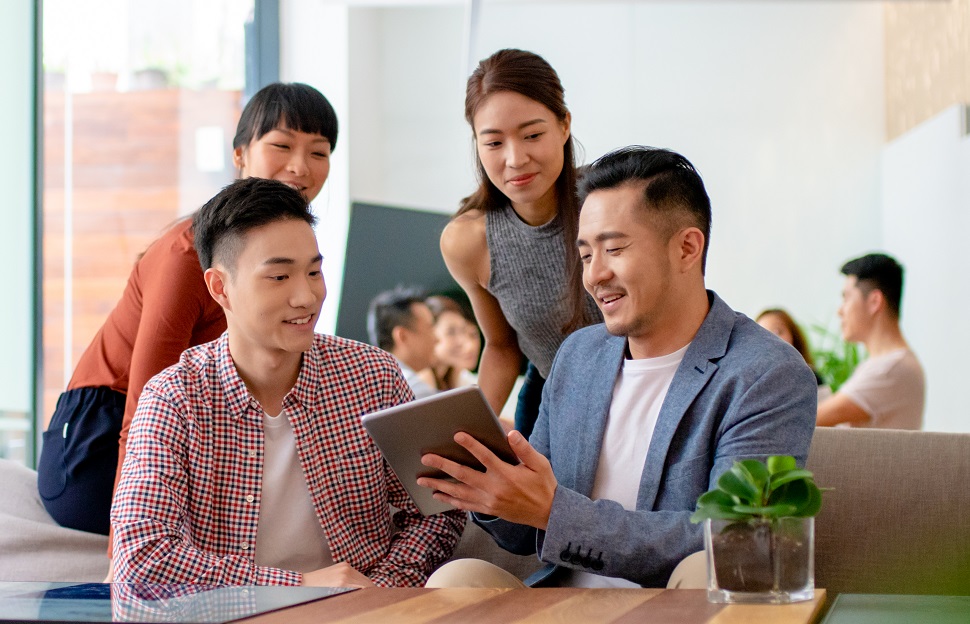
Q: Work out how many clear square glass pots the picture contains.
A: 1